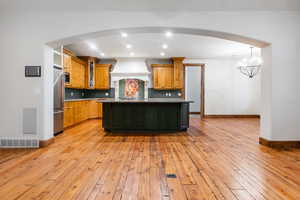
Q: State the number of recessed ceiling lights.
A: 8